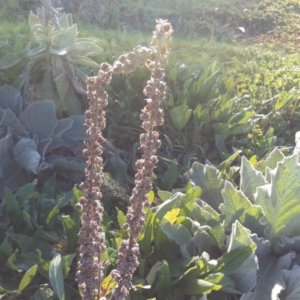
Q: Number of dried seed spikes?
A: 2